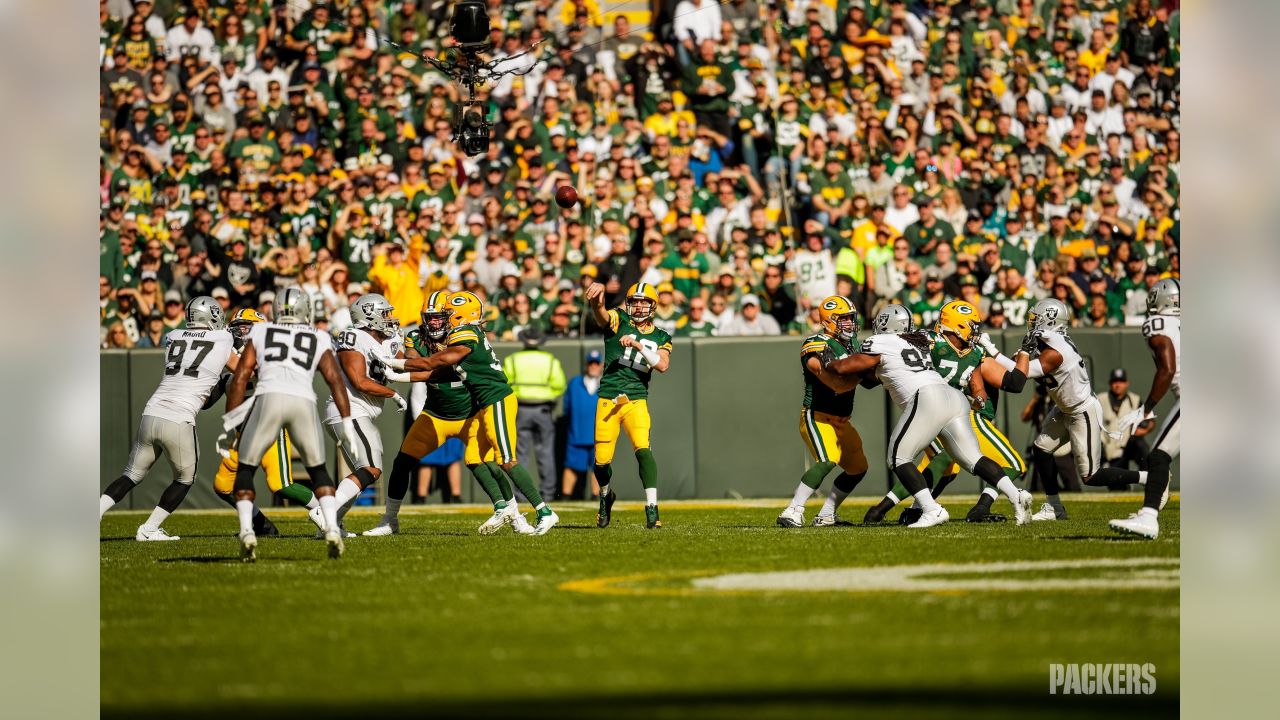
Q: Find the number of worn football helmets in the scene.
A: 12